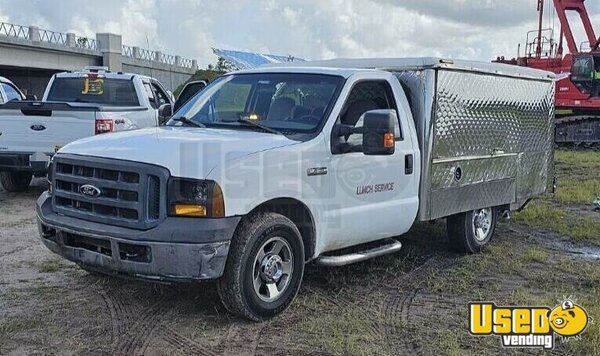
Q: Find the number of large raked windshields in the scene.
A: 1